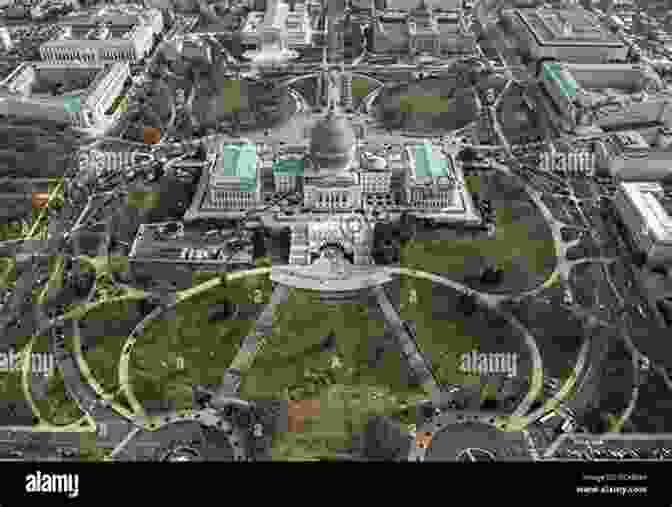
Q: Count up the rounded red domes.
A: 0